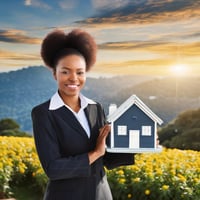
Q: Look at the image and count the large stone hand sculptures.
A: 0